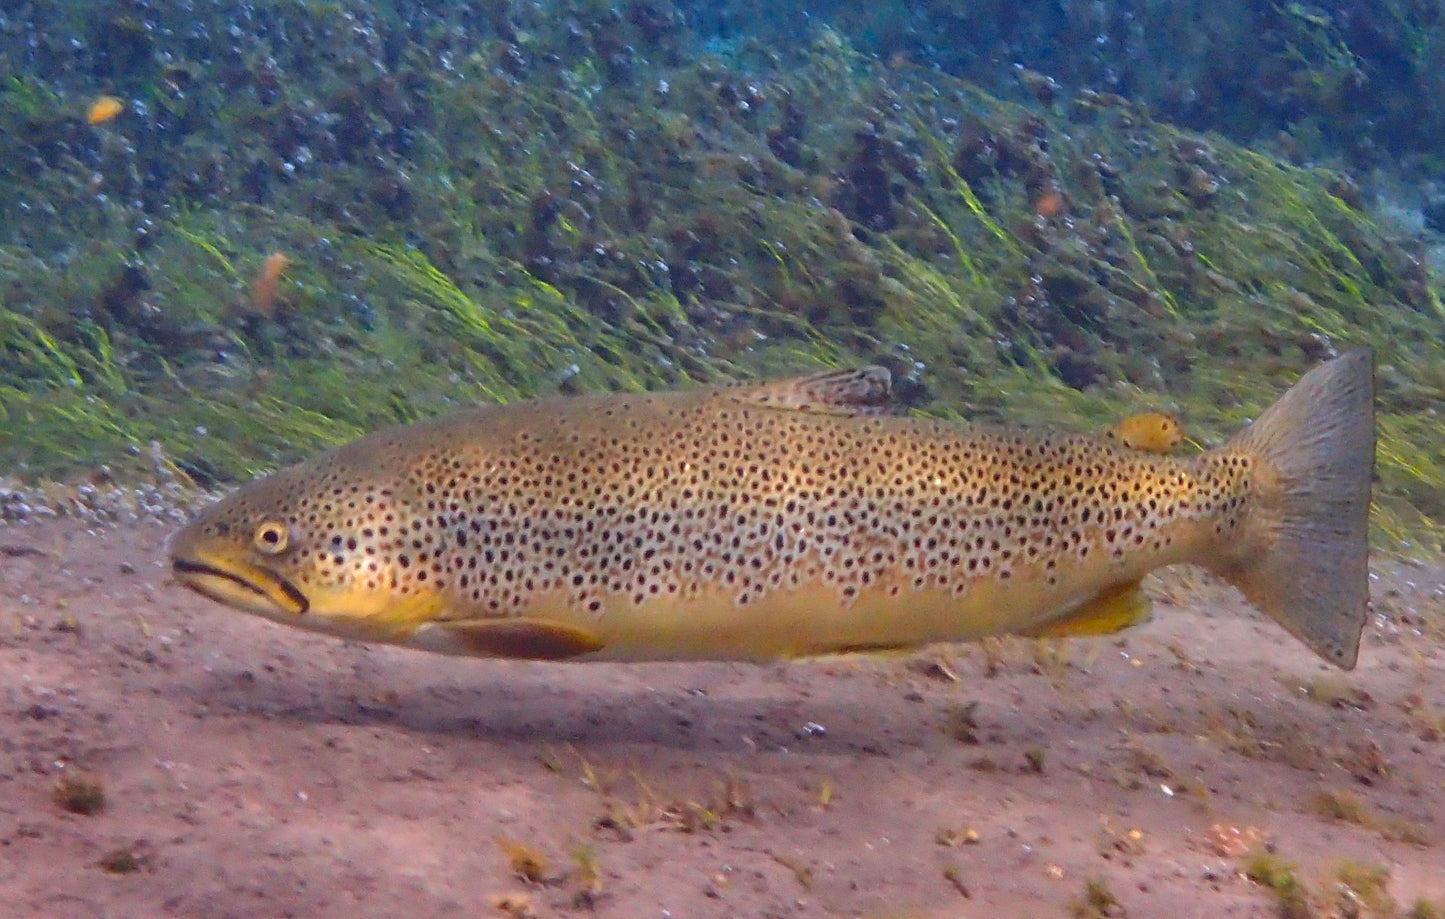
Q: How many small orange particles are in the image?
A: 3